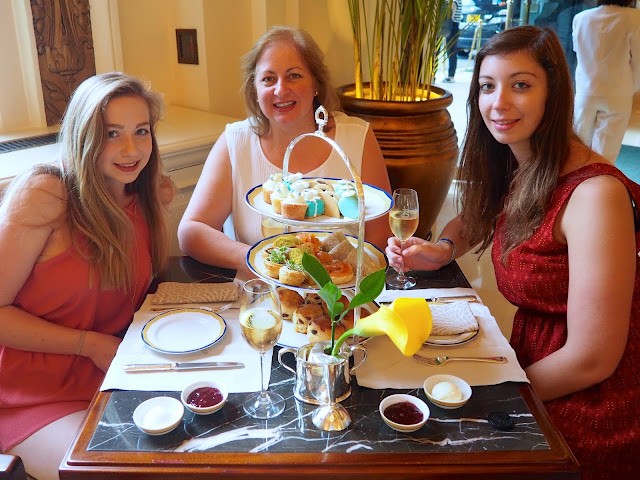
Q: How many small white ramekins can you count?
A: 4